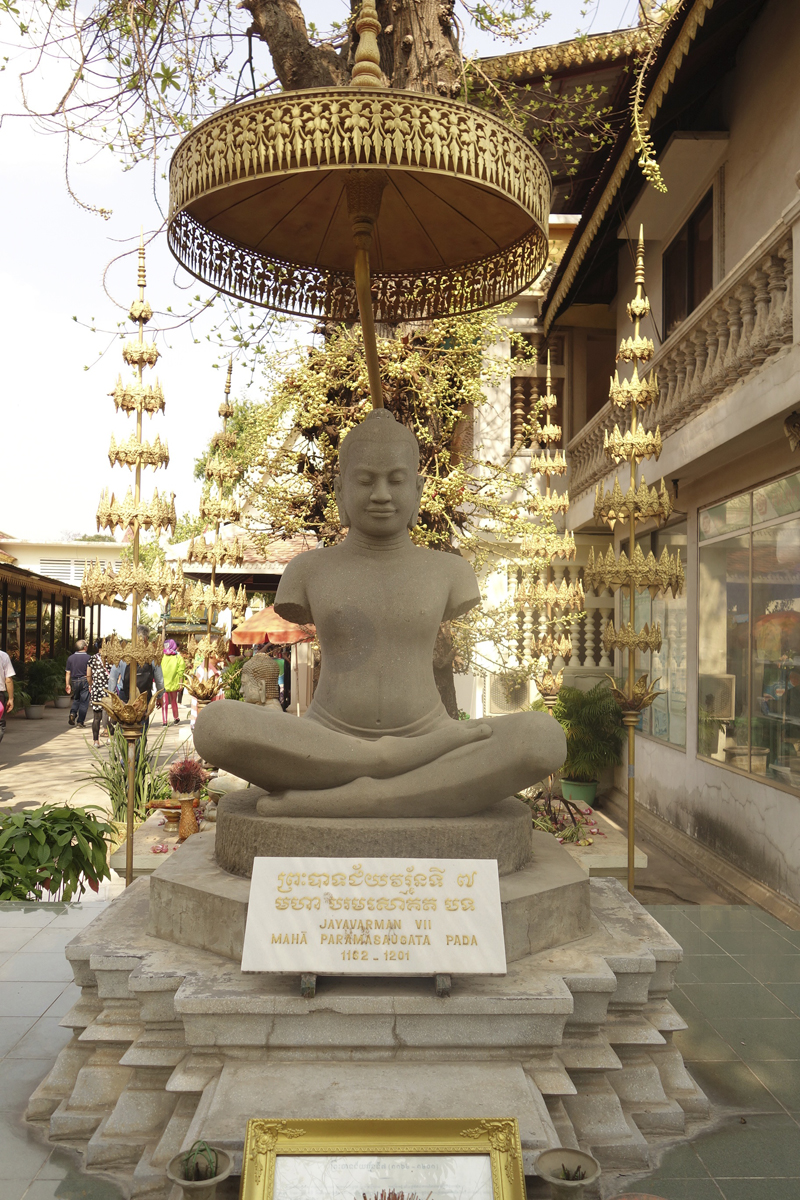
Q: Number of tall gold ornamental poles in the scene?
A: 4